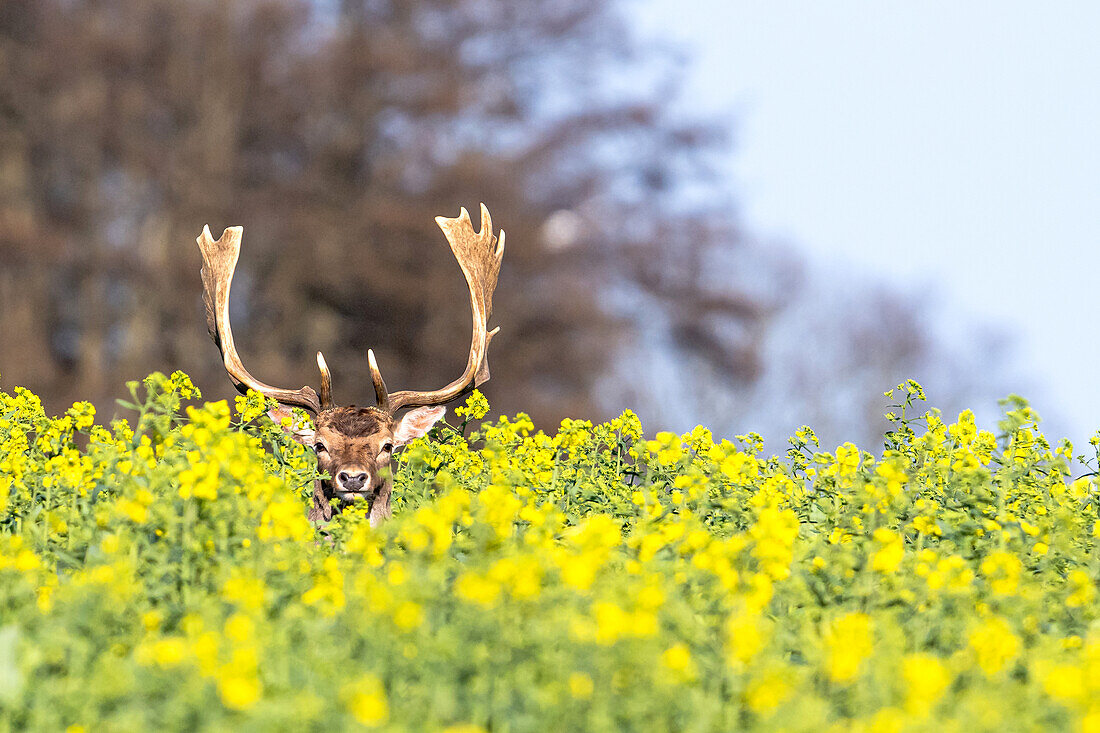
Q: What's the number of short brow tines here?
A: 2